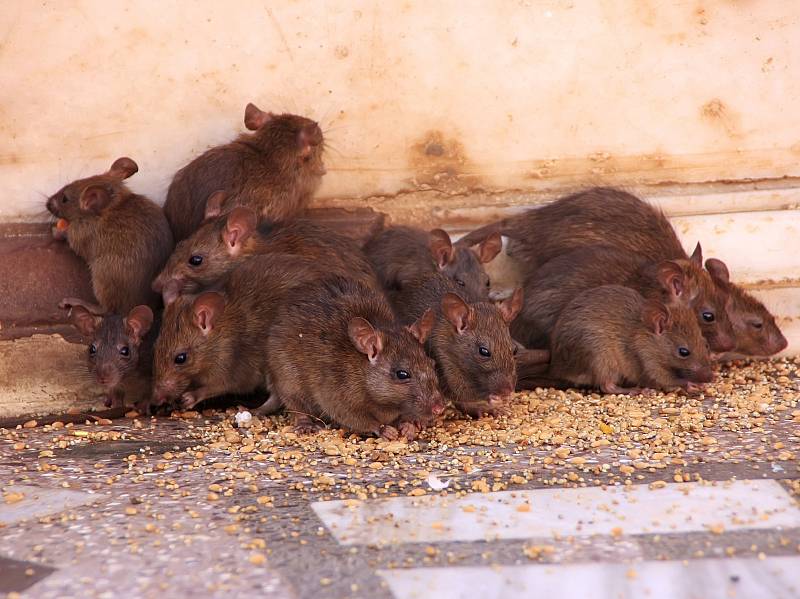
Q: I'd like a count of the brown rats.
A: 11